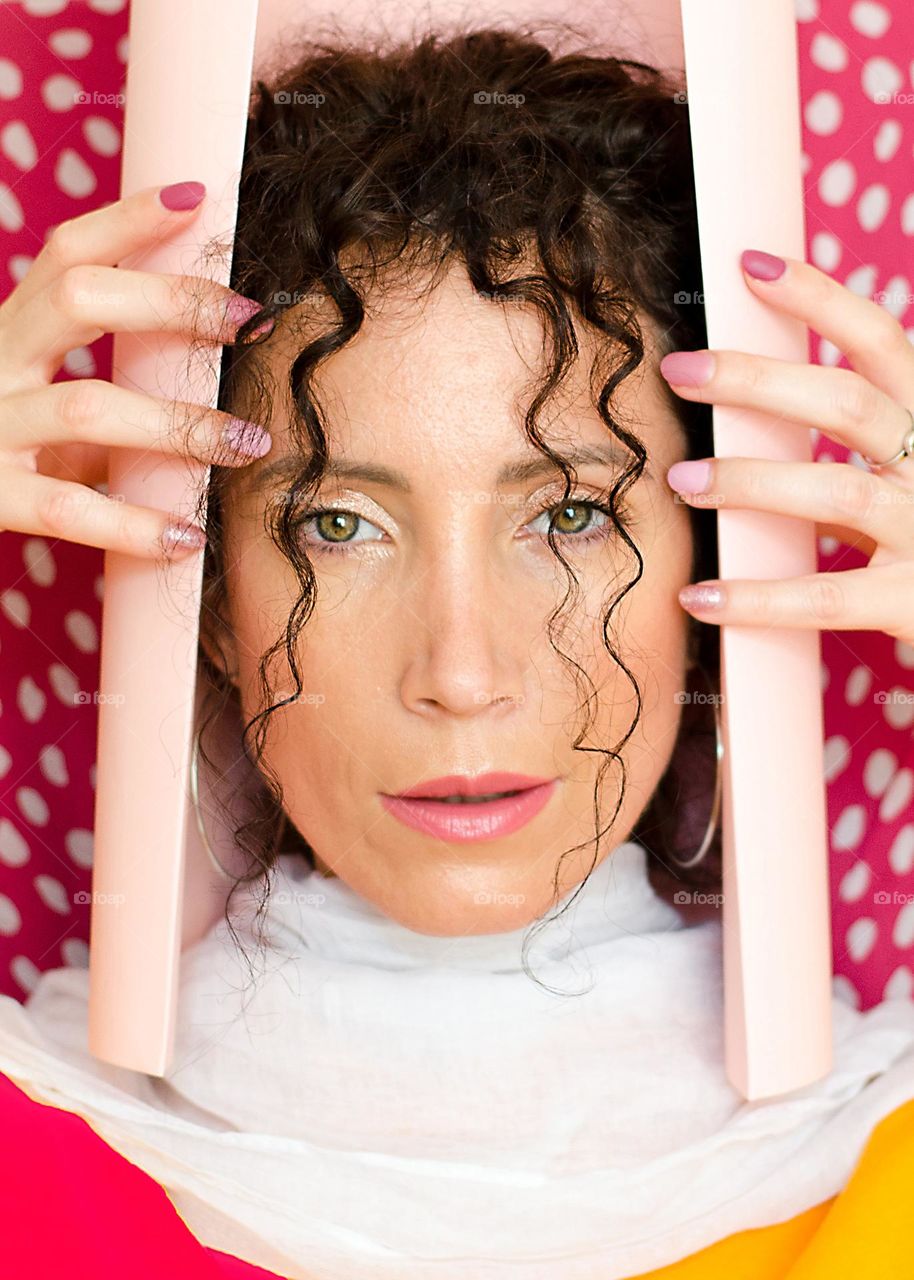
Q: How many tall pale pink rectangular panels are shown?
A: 2